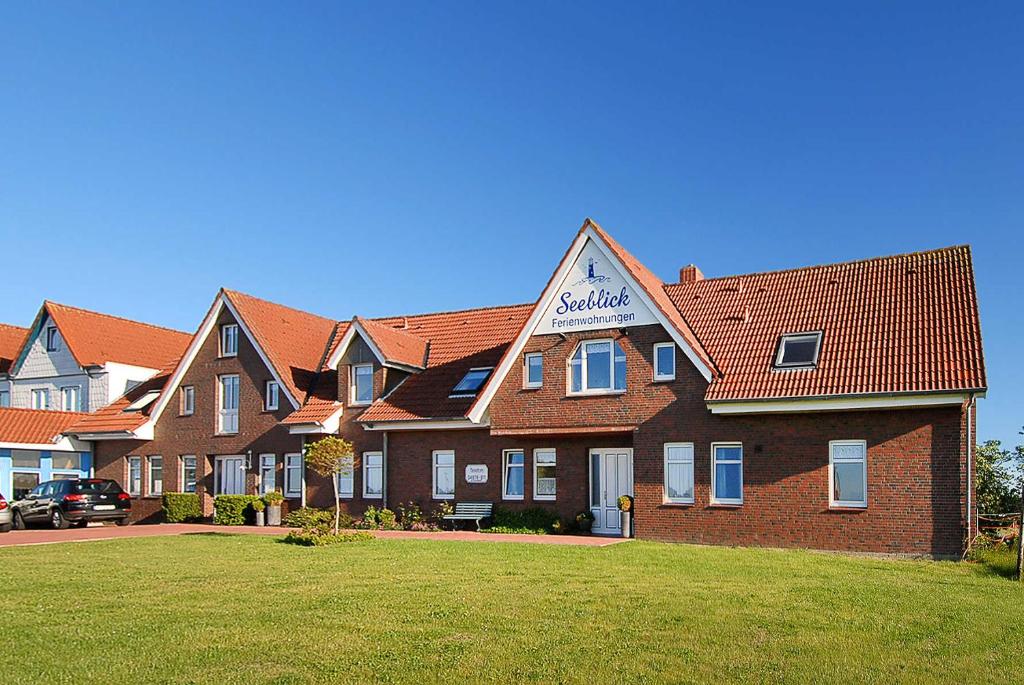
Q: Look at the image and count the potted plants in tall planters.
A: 3